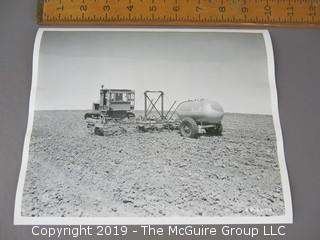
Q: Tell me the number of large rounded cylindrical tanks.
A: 1